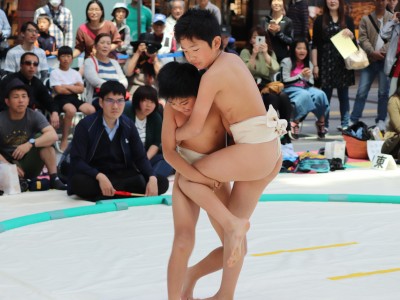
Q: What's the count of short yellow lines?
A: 2